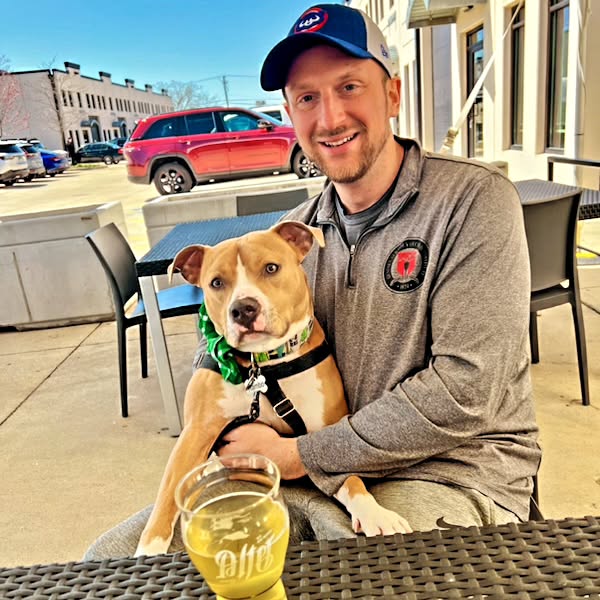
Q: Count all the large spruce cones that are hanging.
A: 0